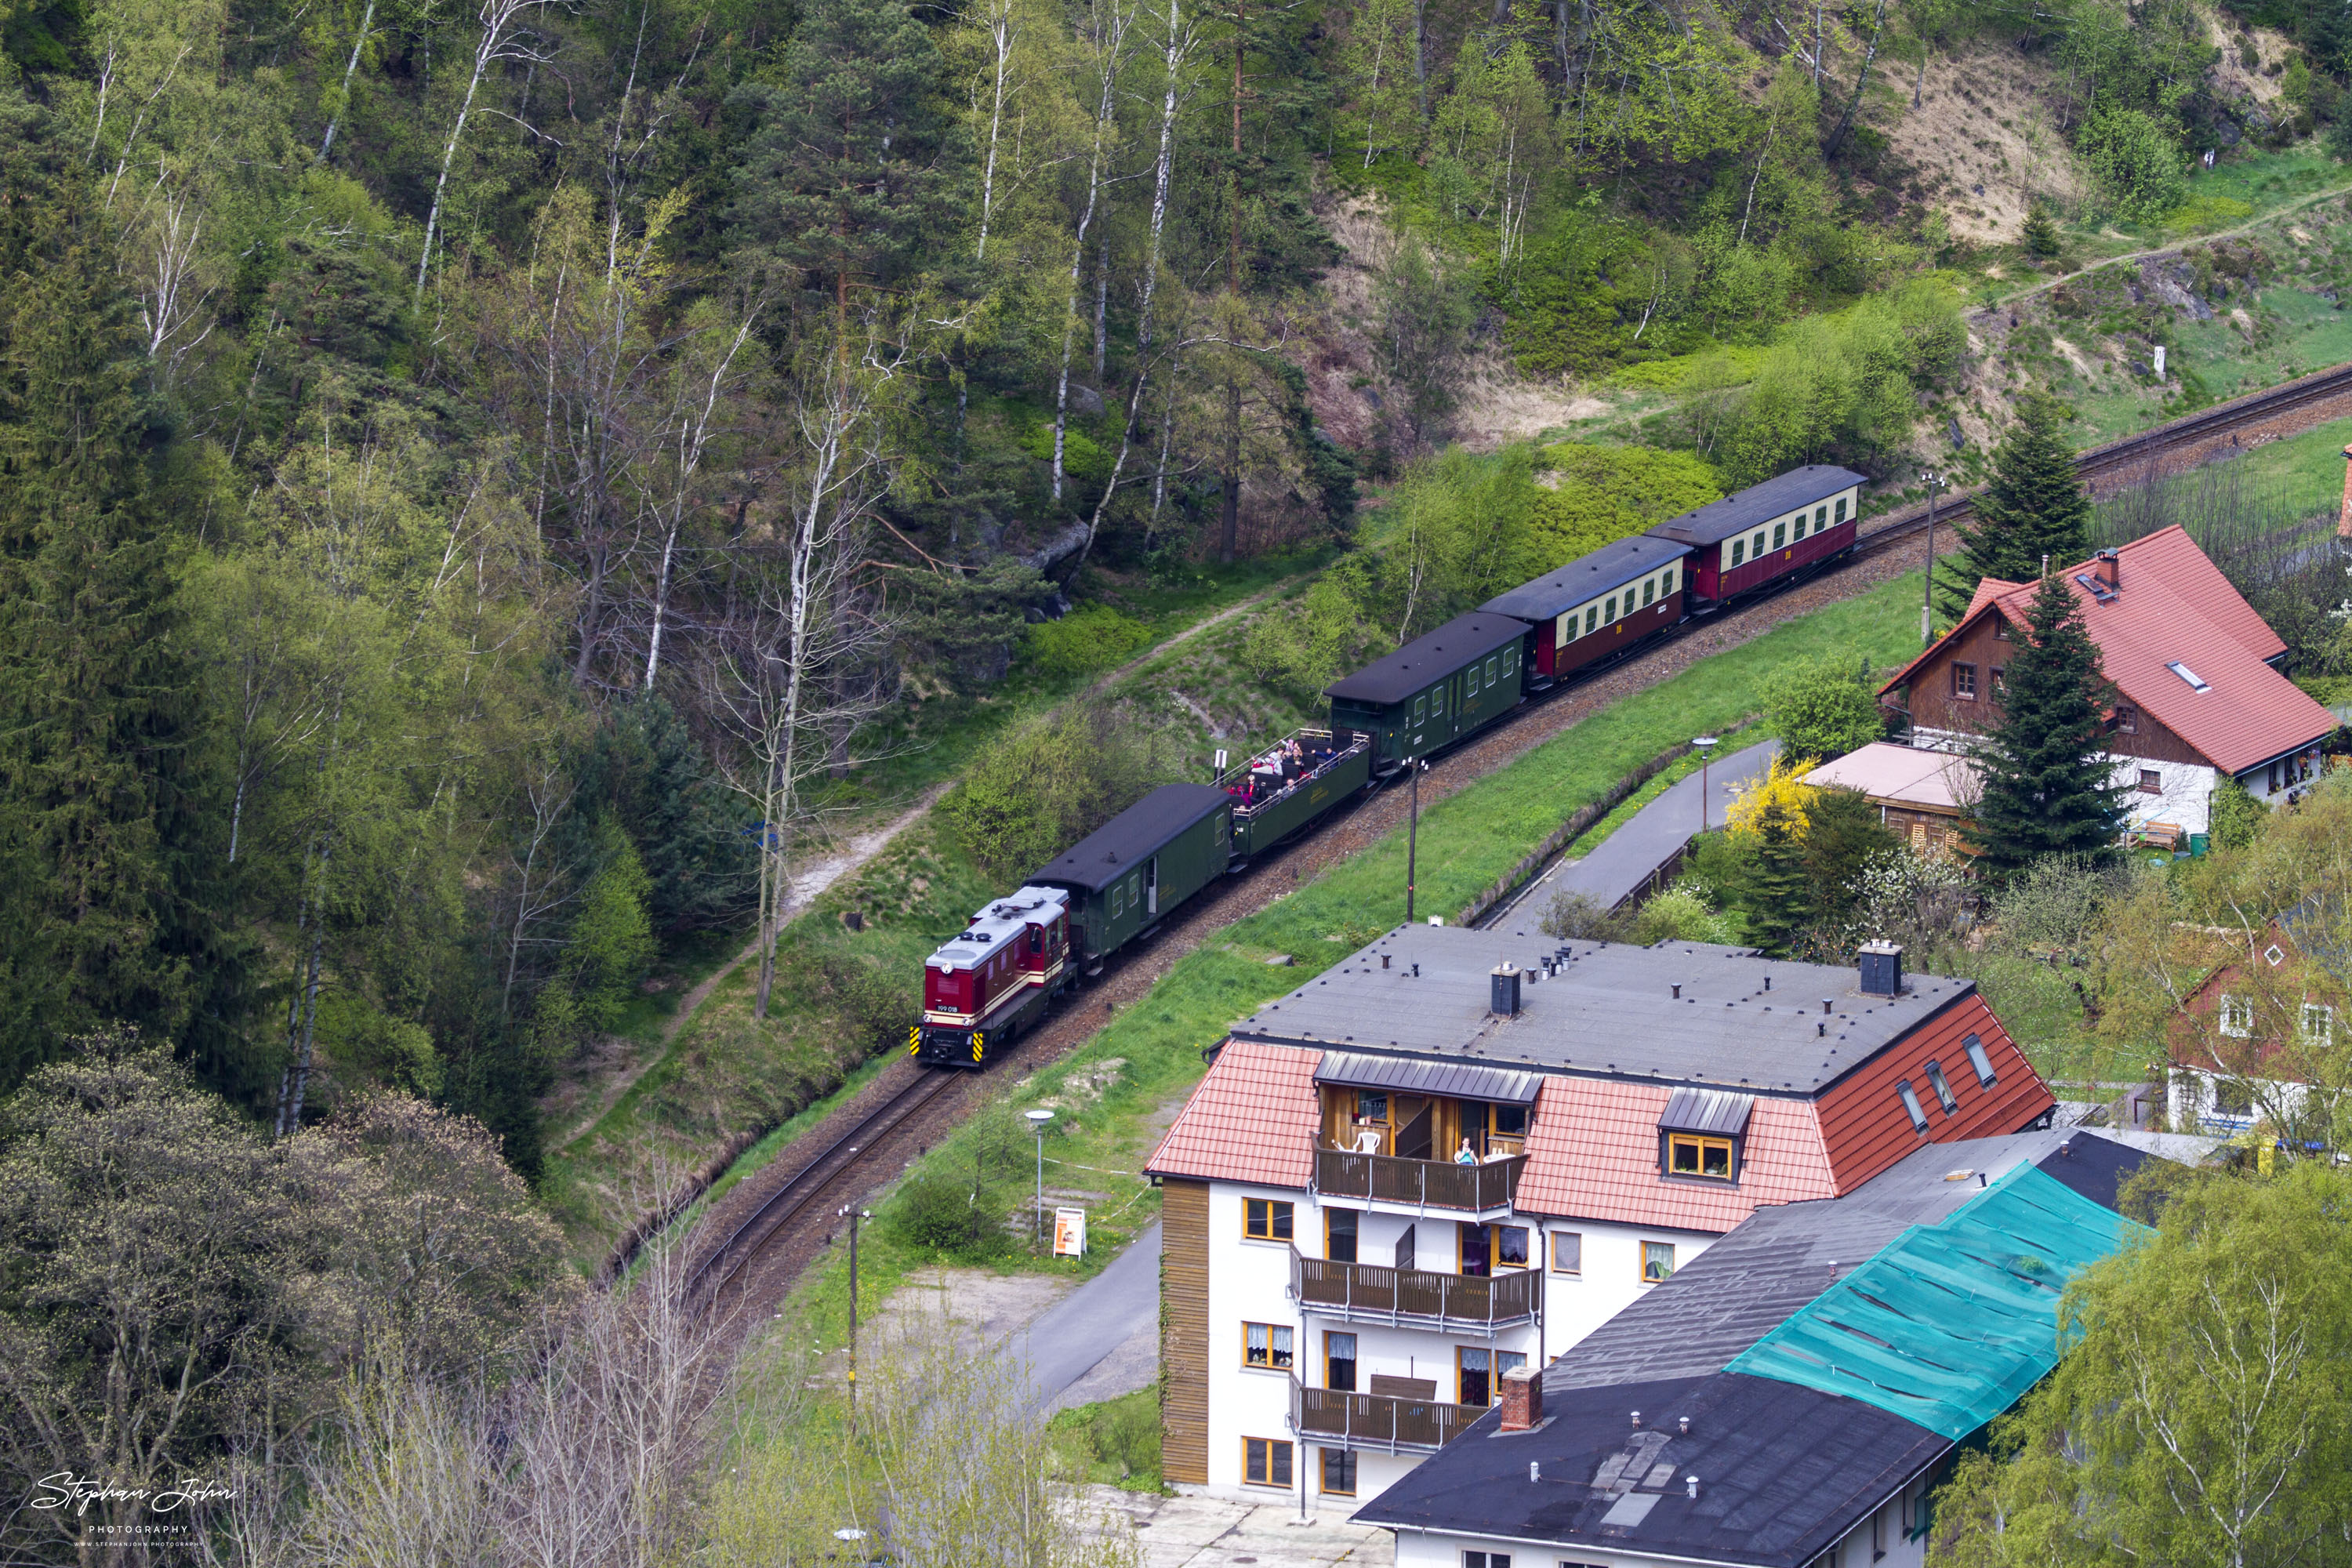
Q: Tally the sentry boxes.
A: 0